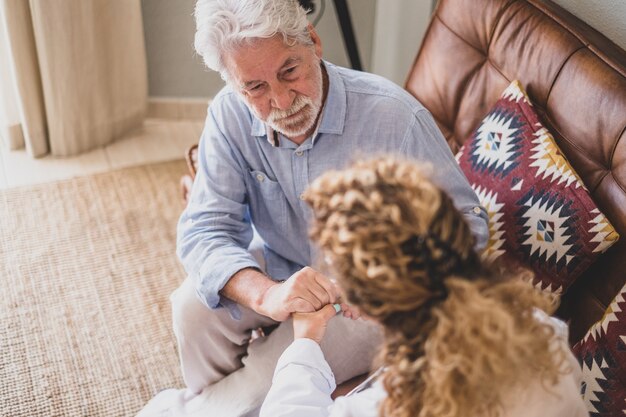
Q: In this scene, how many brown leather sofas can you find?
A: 1